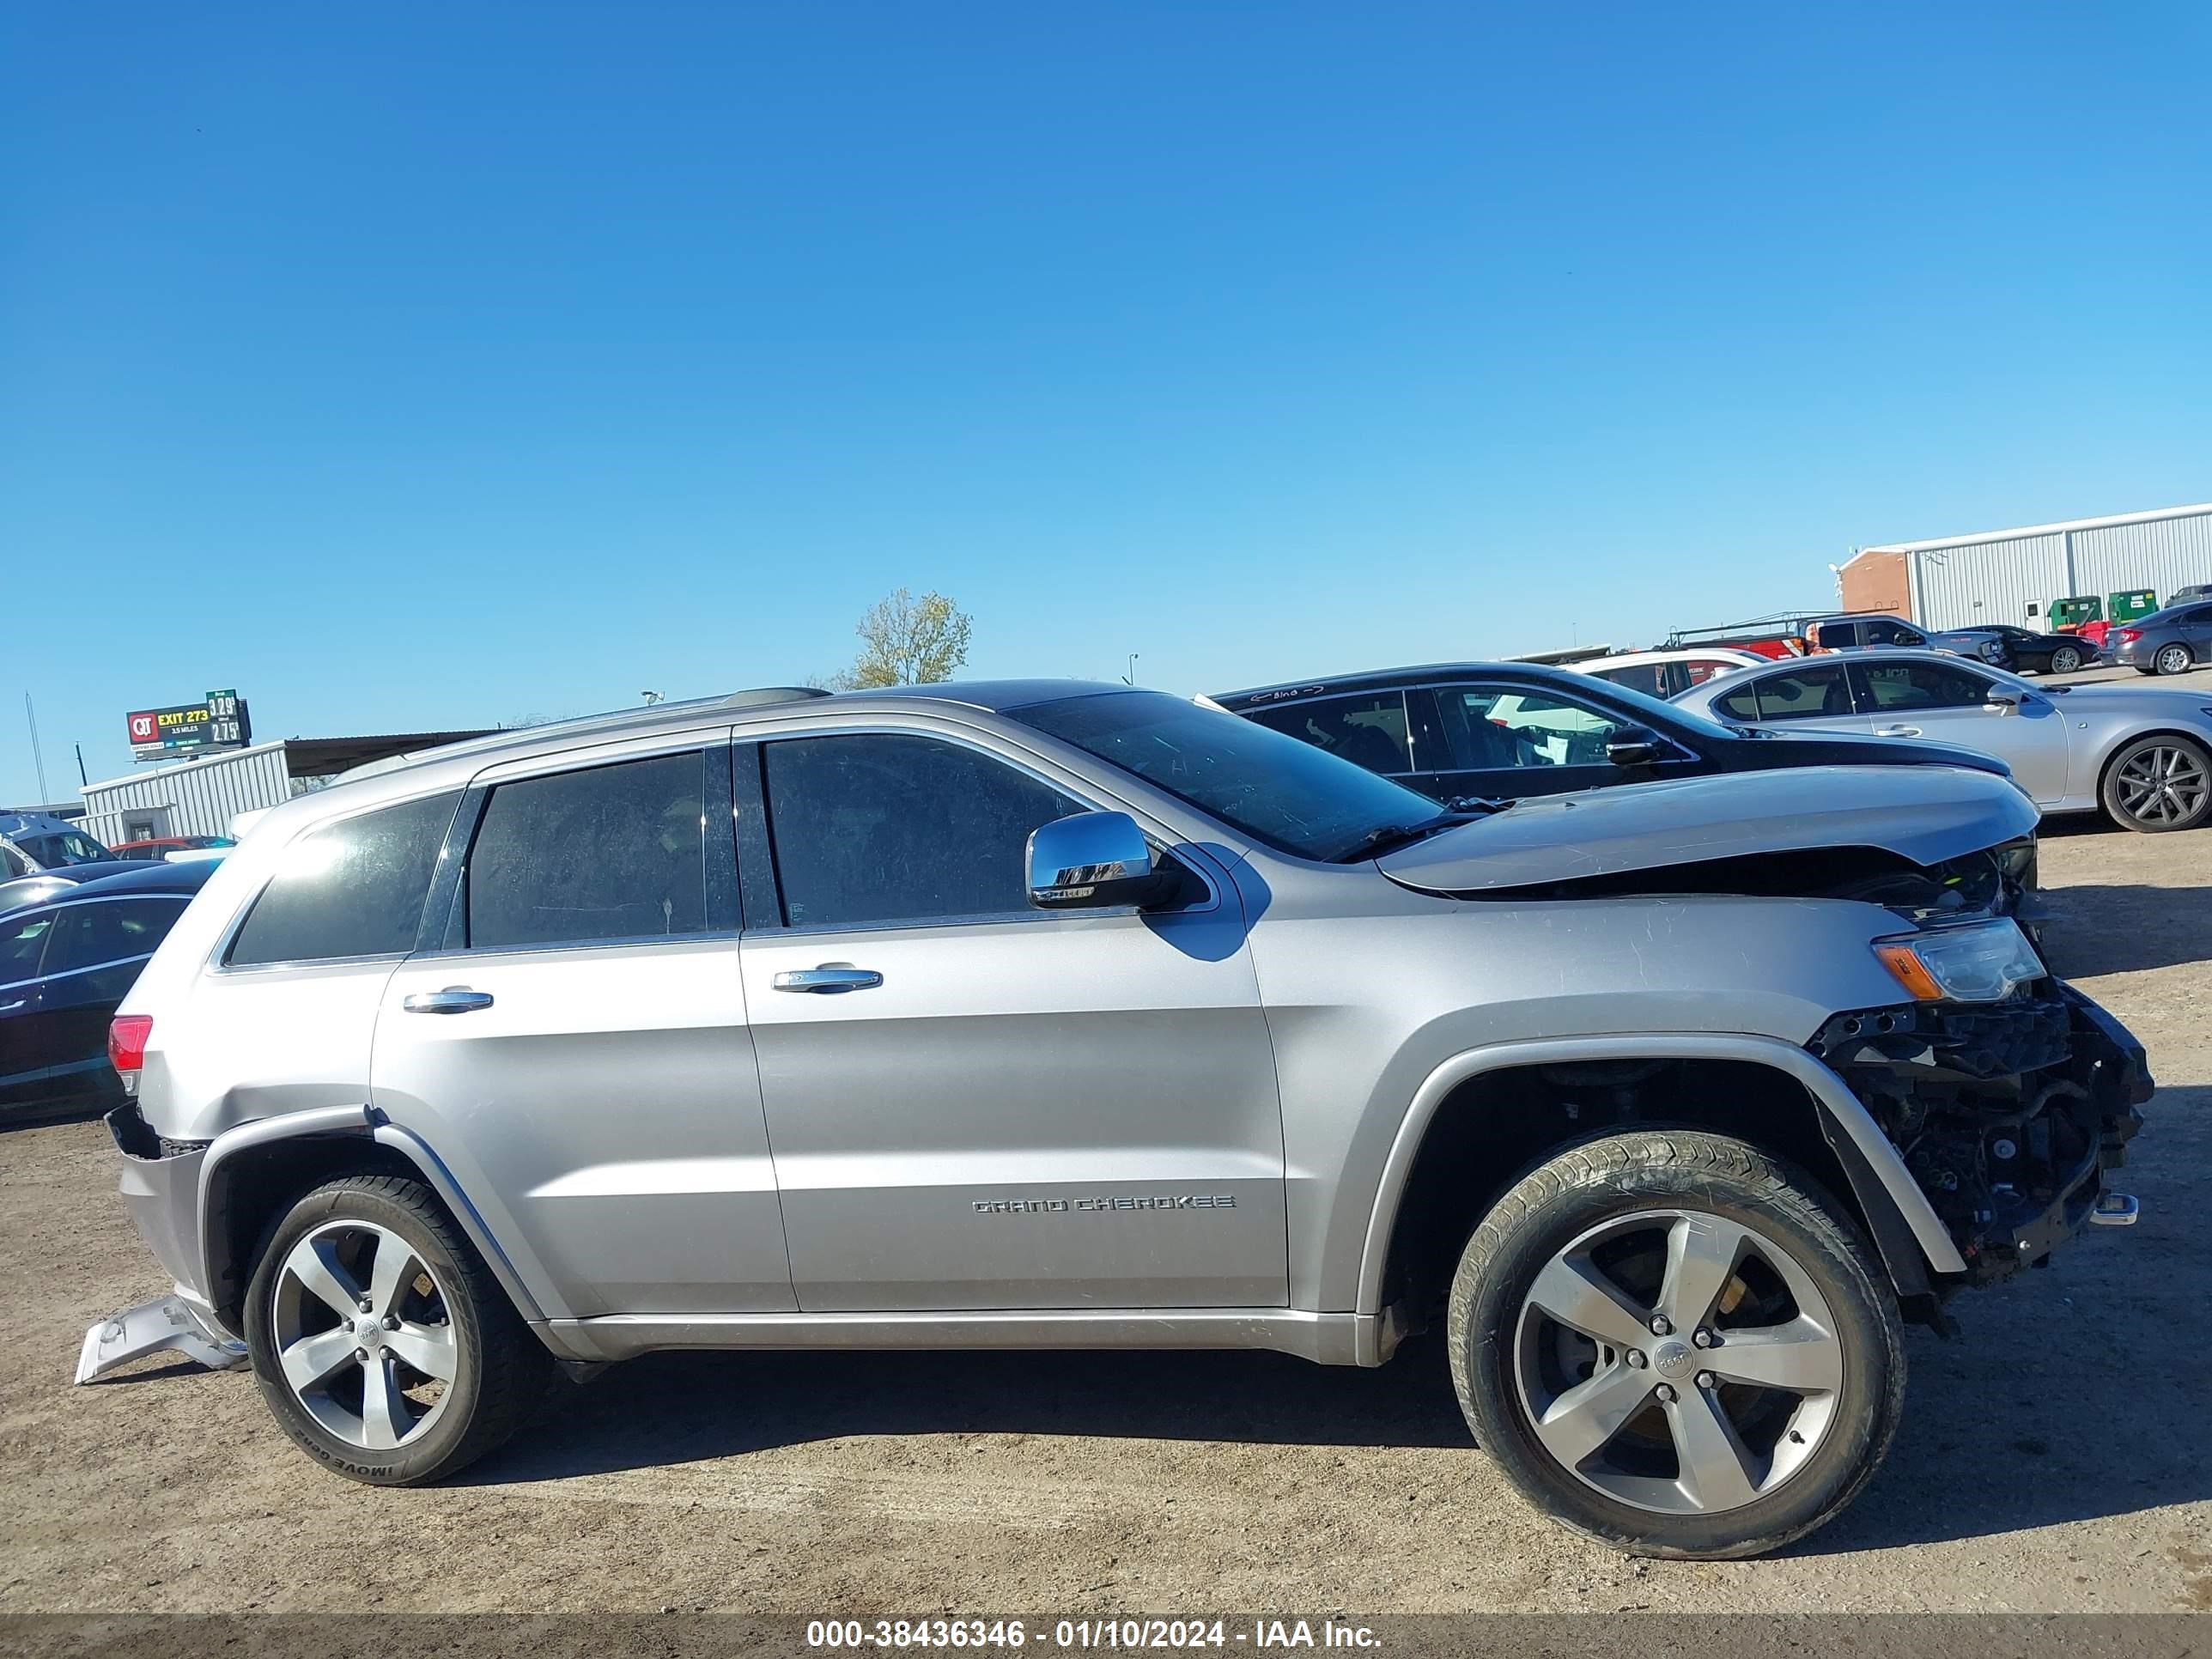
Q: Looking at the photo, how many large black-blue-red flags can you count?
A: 0